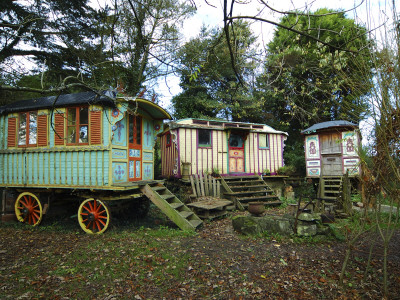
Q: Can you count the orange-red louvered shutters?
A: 4